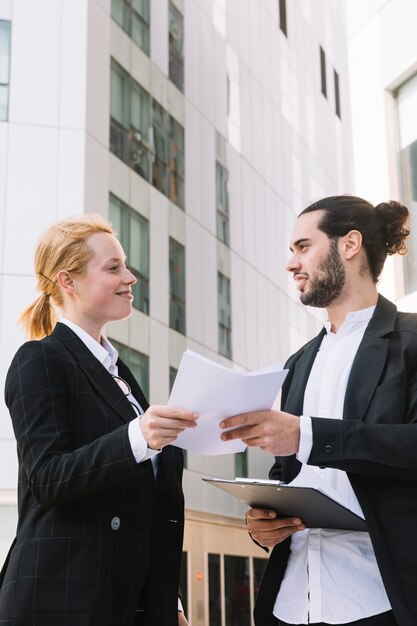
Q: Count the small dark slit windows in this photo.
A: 3